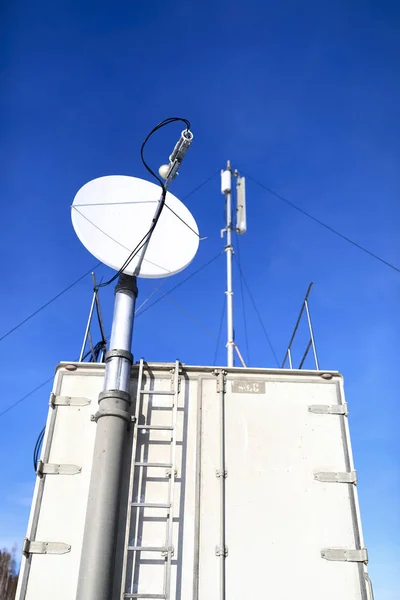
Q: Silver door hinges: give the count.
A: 6